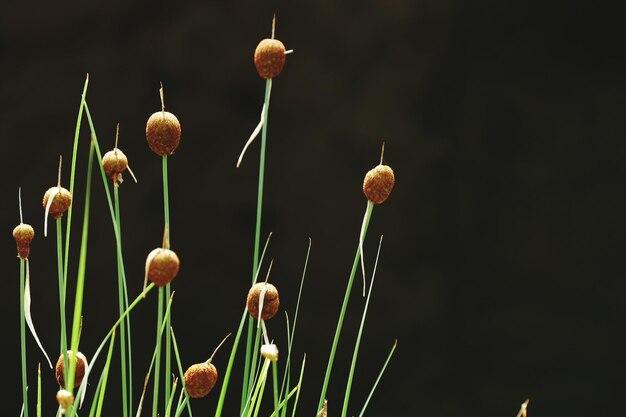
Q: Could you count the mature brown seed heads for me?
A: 10